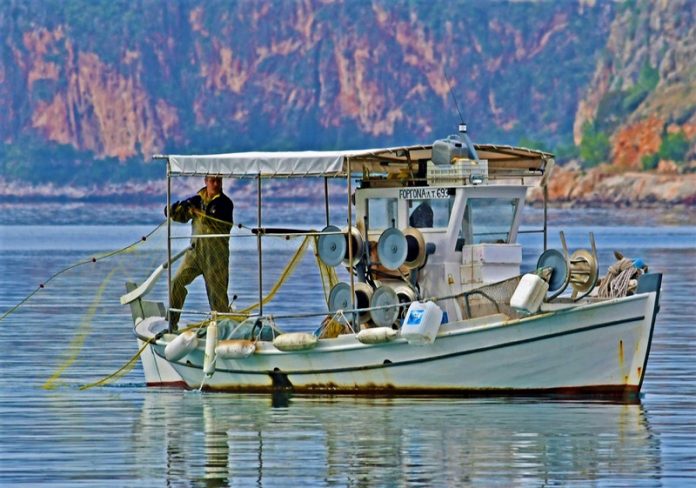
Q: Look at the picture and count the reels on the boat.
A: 5